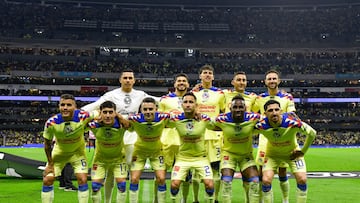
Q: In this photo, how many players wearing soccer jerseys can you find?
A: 11